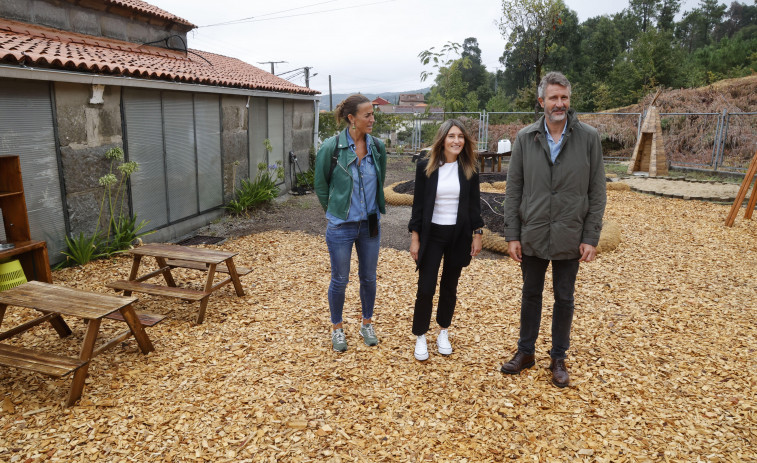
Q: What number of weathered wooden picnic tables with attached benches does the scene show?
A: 2